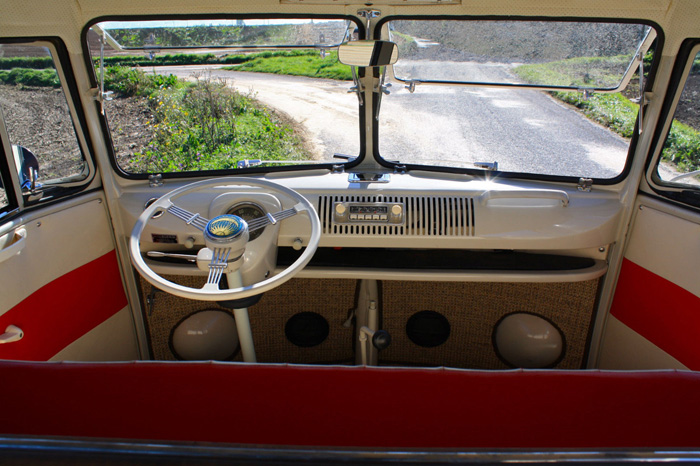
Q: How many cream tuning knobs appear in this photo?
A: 2